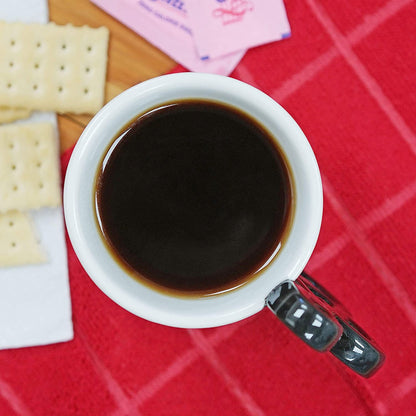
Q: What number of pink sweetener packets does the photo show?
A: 2